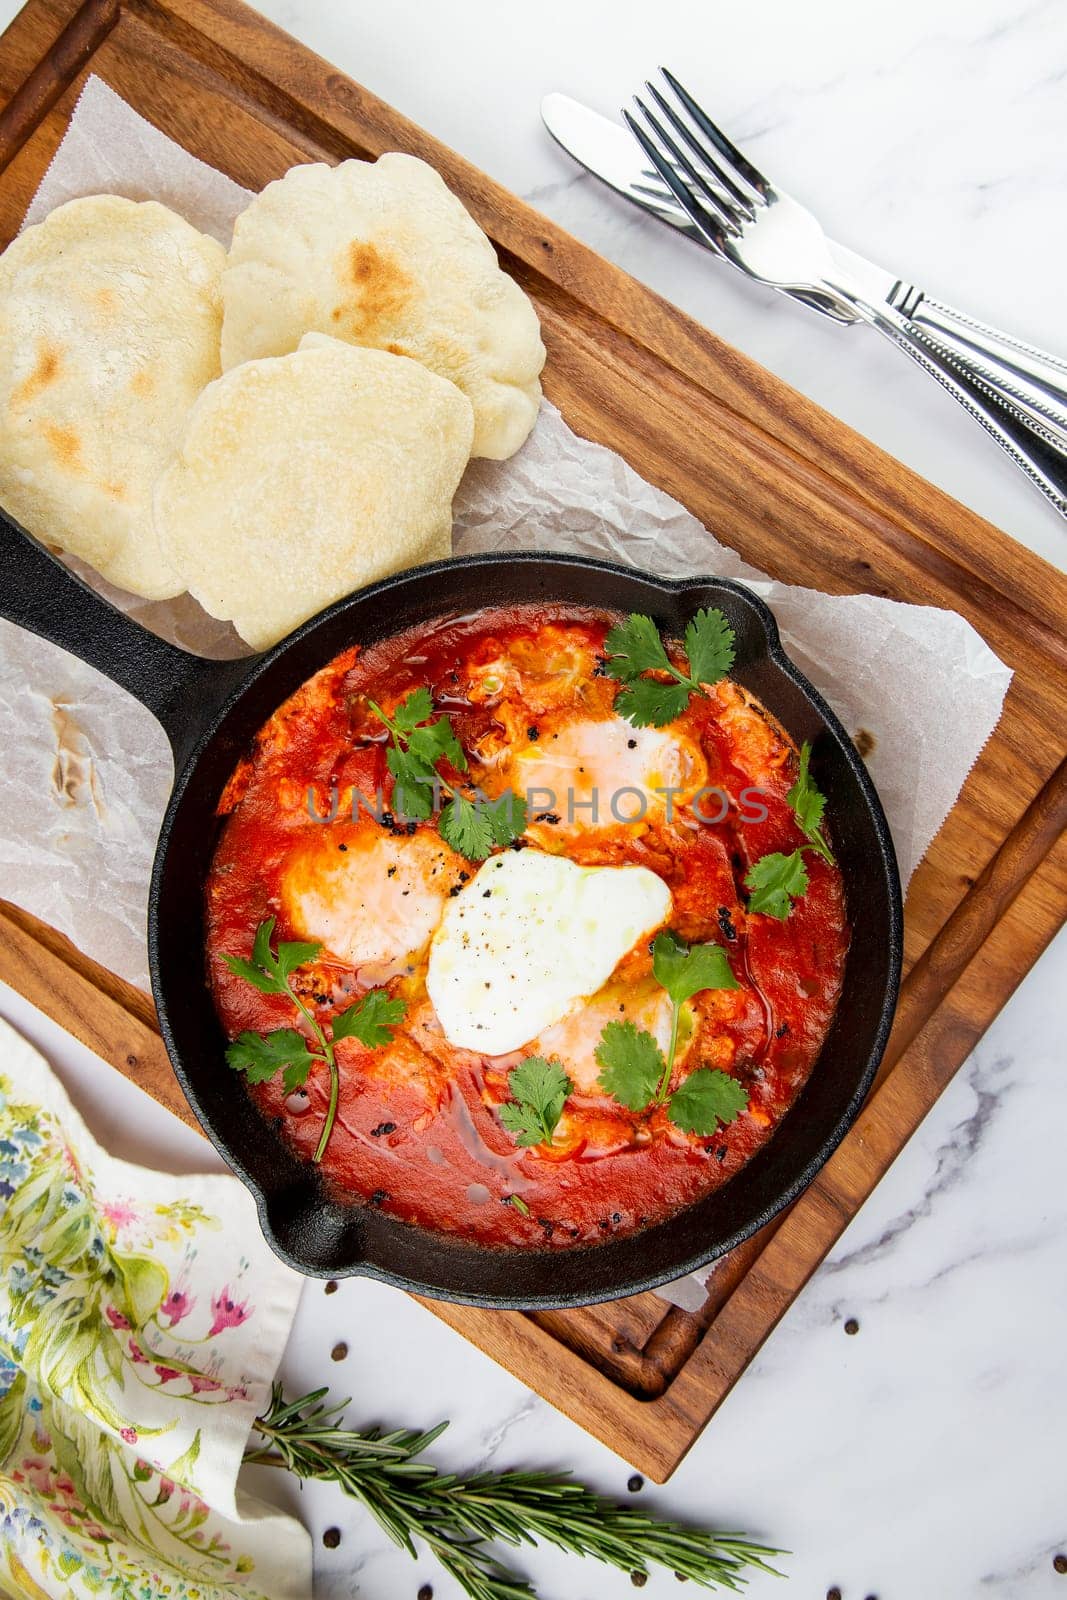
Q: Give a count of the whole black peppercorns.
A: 11